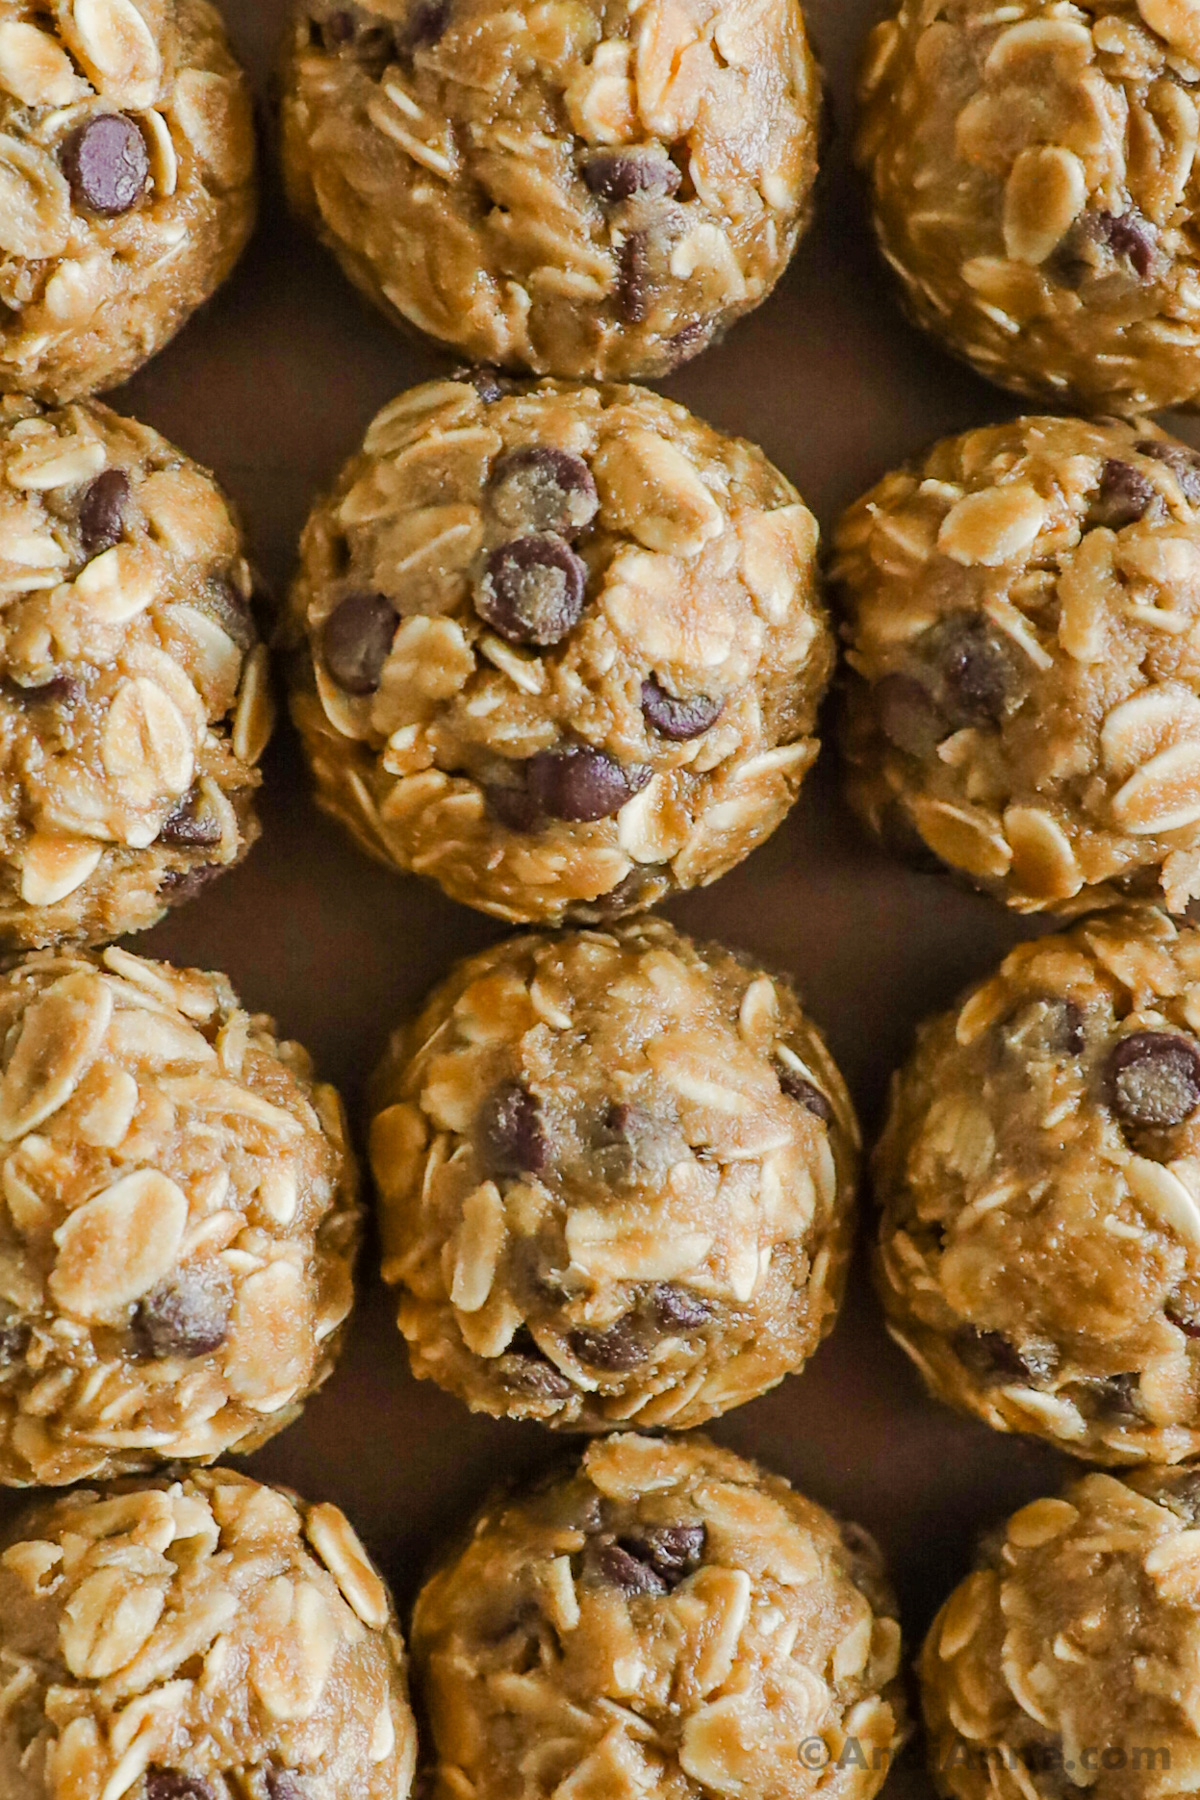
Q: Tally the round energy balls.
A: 12